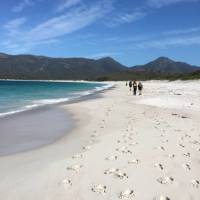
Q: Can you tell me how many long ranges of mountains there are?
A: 1